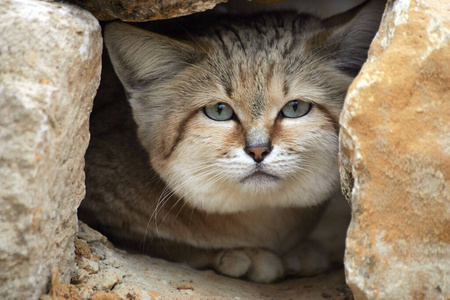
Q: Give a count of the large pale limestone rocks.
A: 2